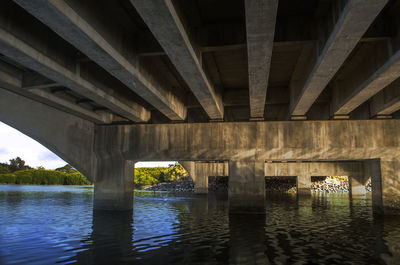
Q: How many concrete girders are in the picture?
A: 8